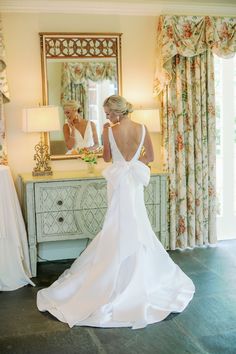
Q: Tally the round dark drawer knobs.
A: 2